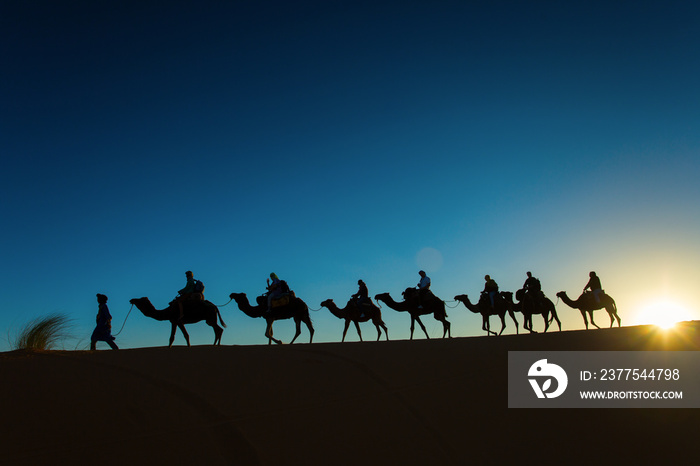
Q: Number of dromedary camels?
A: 7